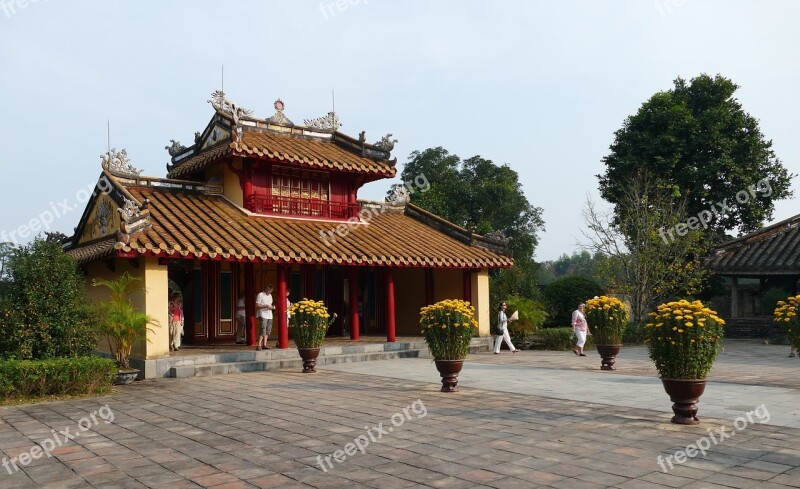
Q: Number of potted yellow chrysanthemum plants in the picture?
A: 5